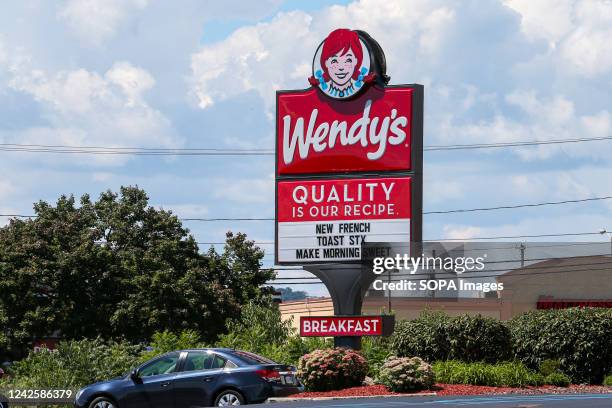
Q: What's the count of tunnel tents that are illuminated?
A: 0